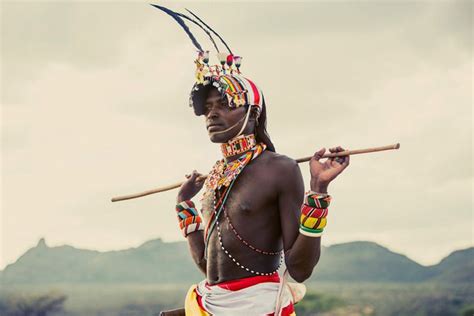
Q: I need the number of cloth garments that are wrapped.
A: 1